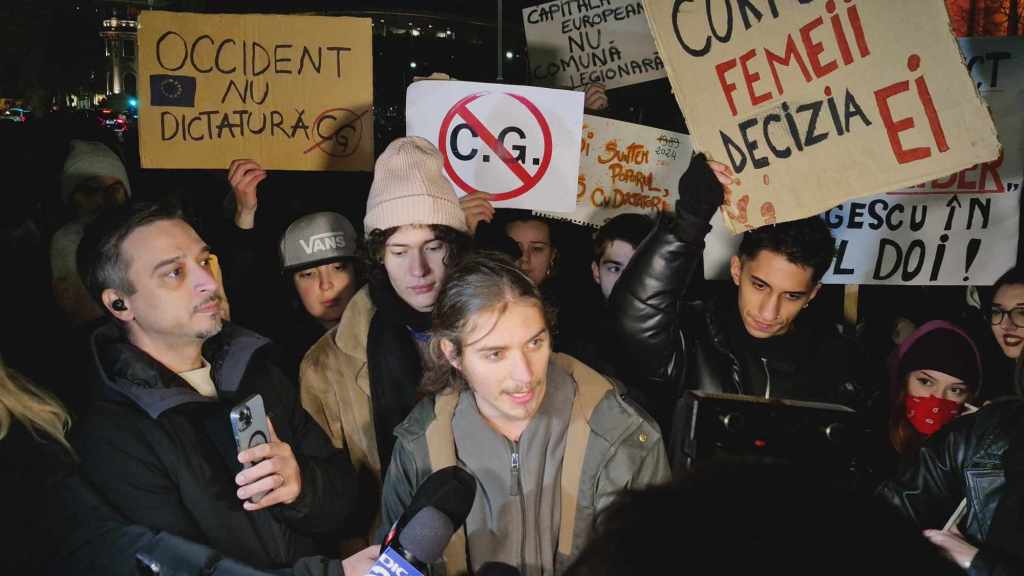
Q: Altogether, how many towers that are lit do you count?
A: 1